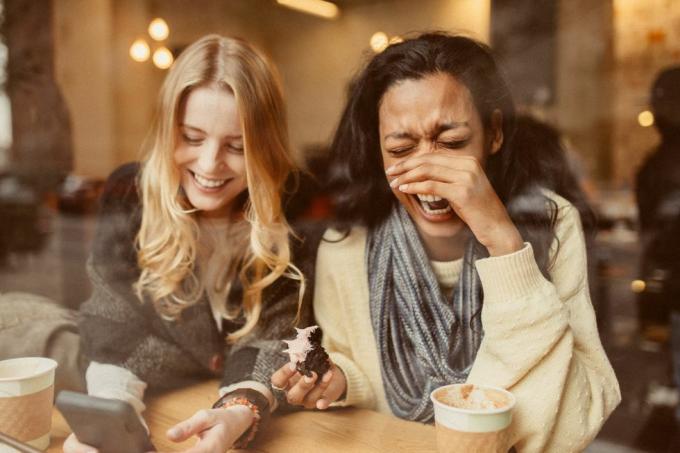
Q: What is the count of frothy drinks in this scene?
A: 1